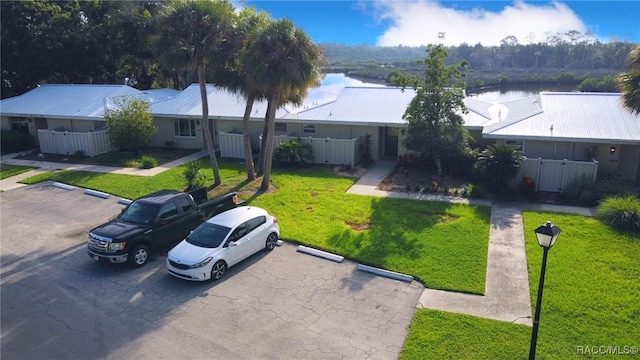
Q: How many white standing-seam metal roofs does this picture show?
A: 4